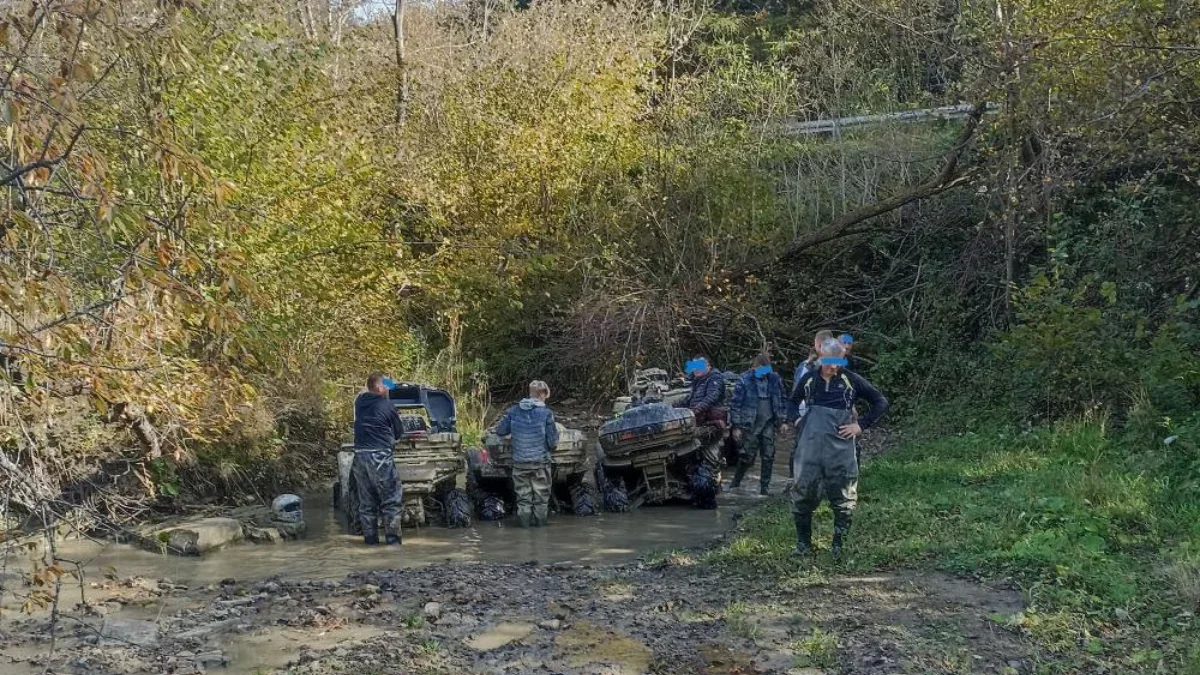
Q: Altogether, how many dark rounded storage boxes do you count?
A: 2